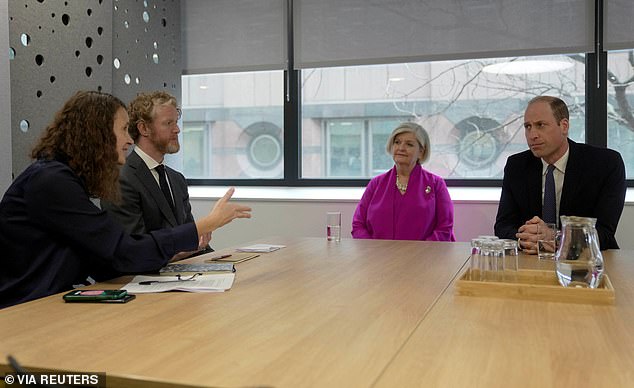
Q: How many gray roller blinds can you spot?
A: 3